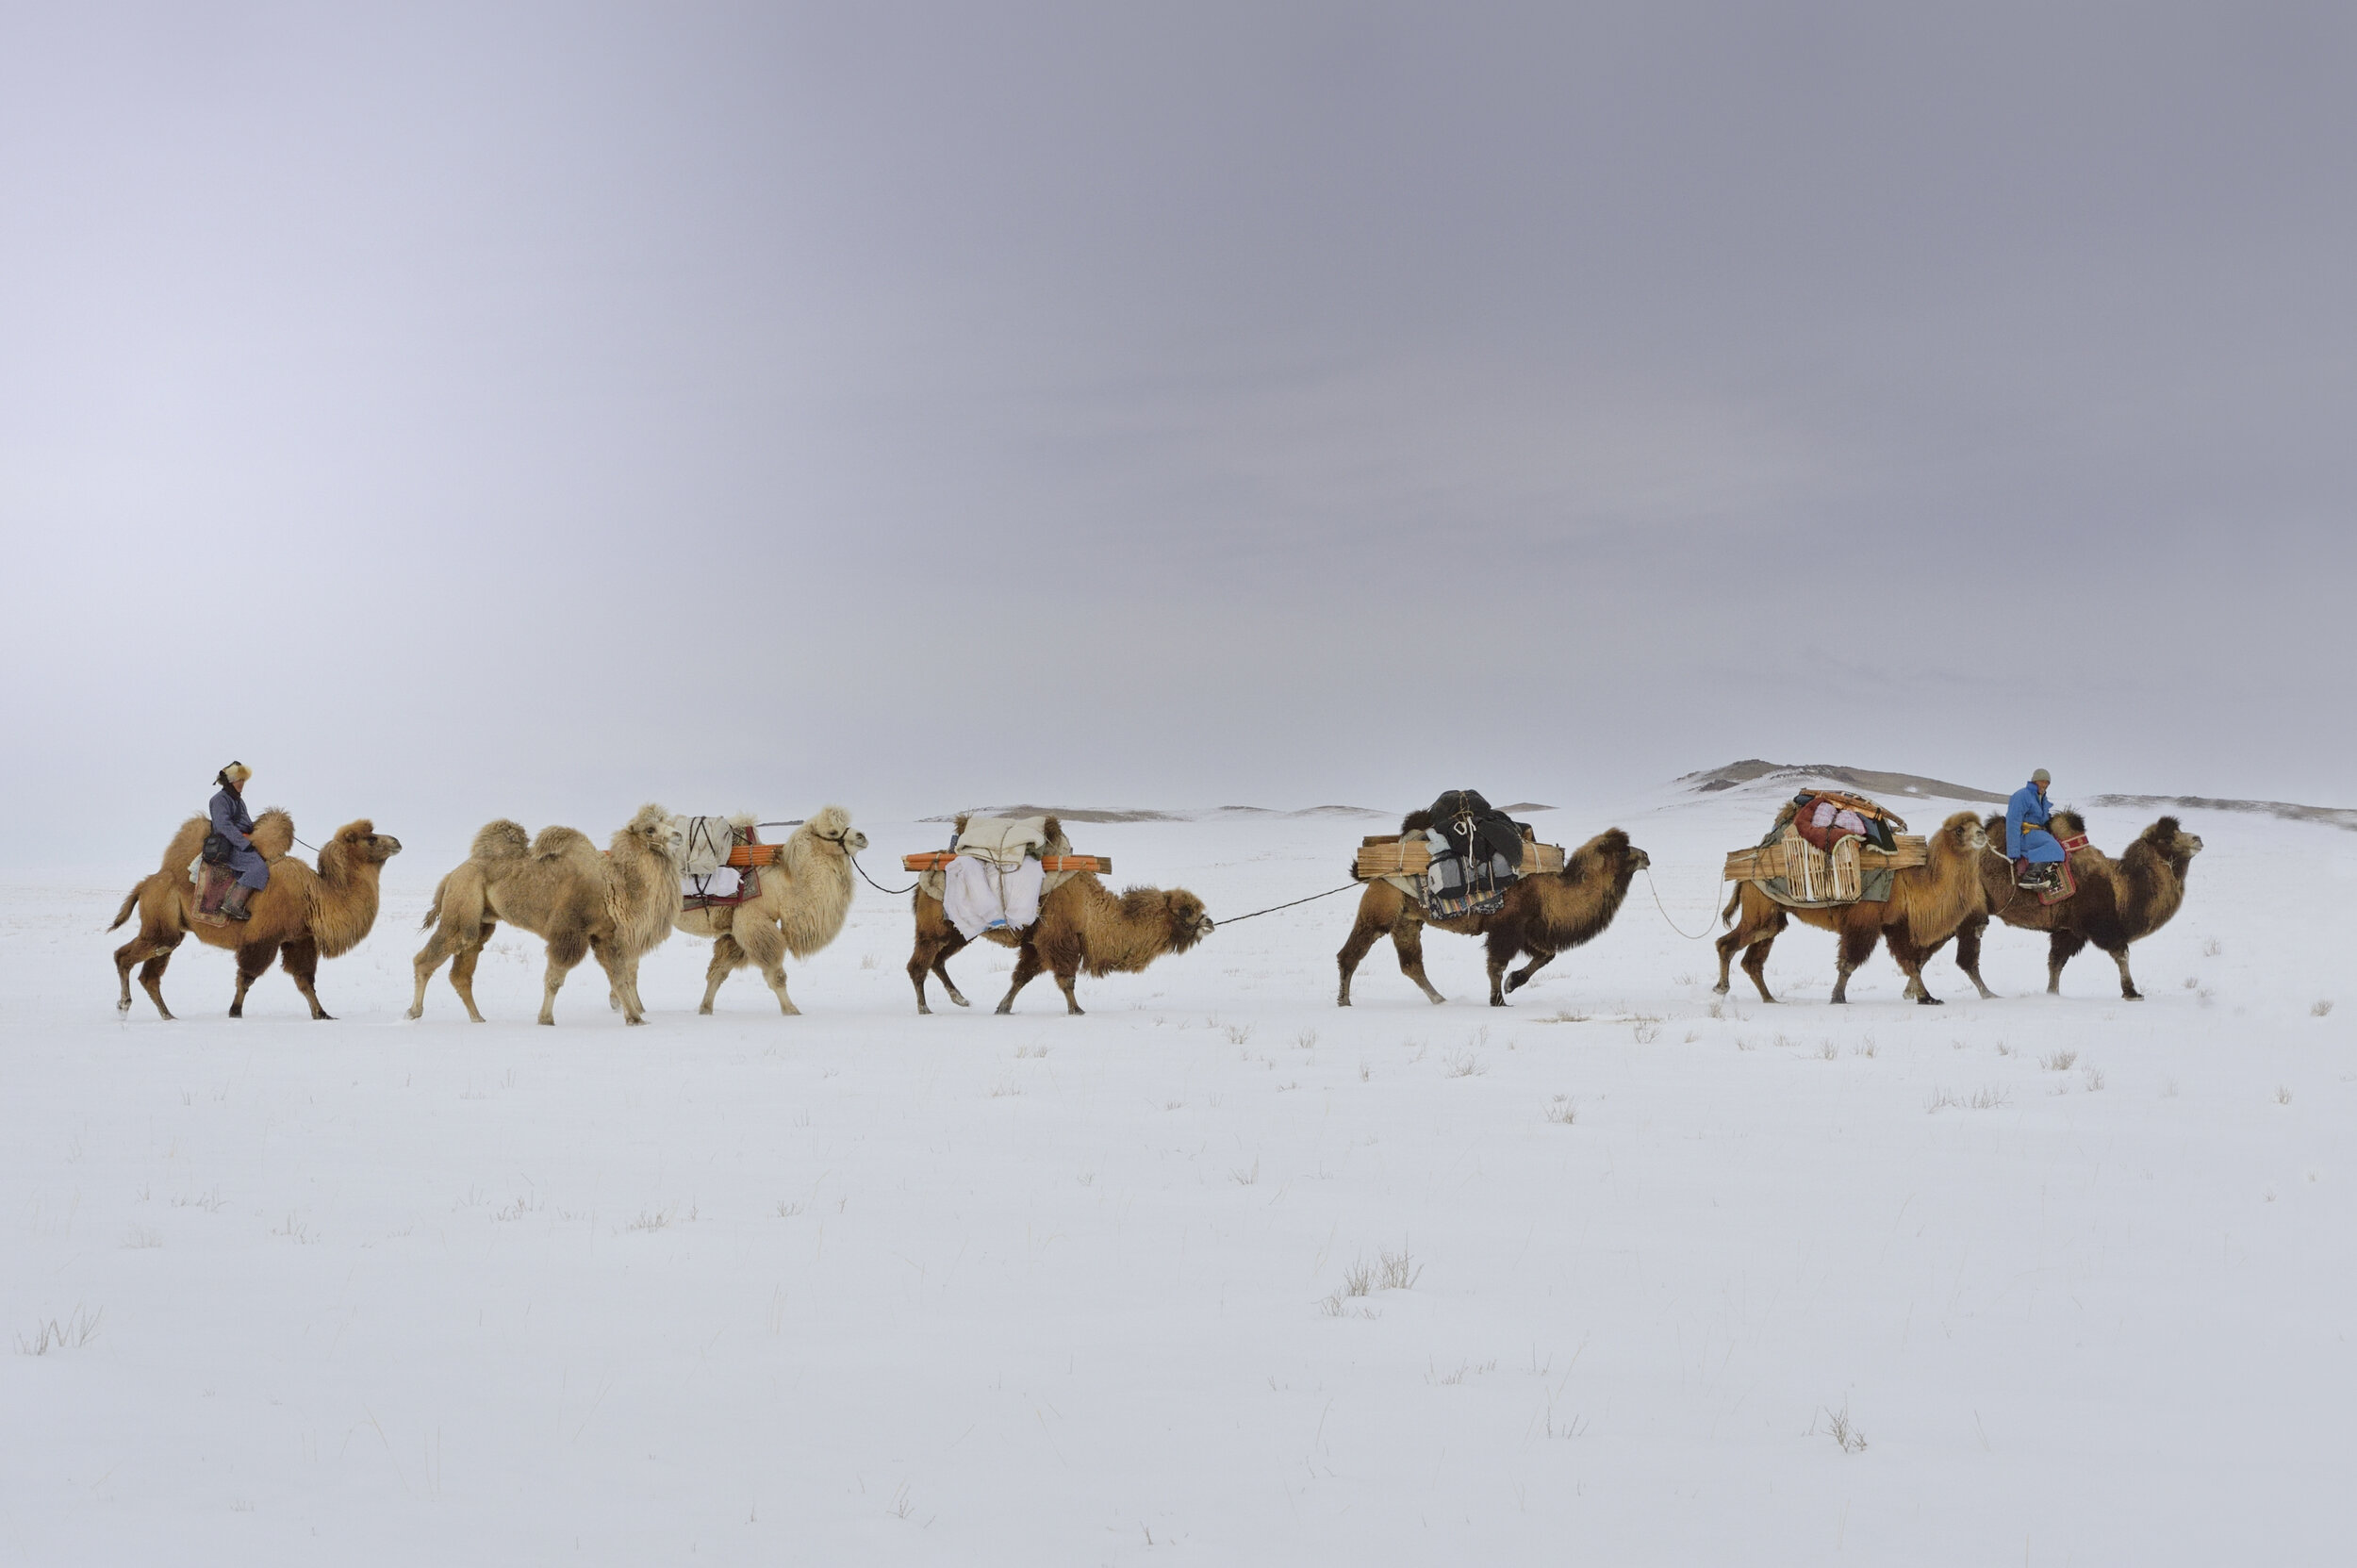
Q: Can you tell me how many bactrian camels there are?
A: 7